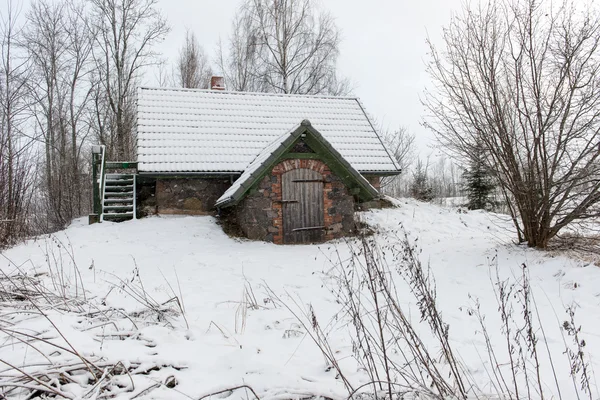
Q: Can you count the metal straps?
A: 3